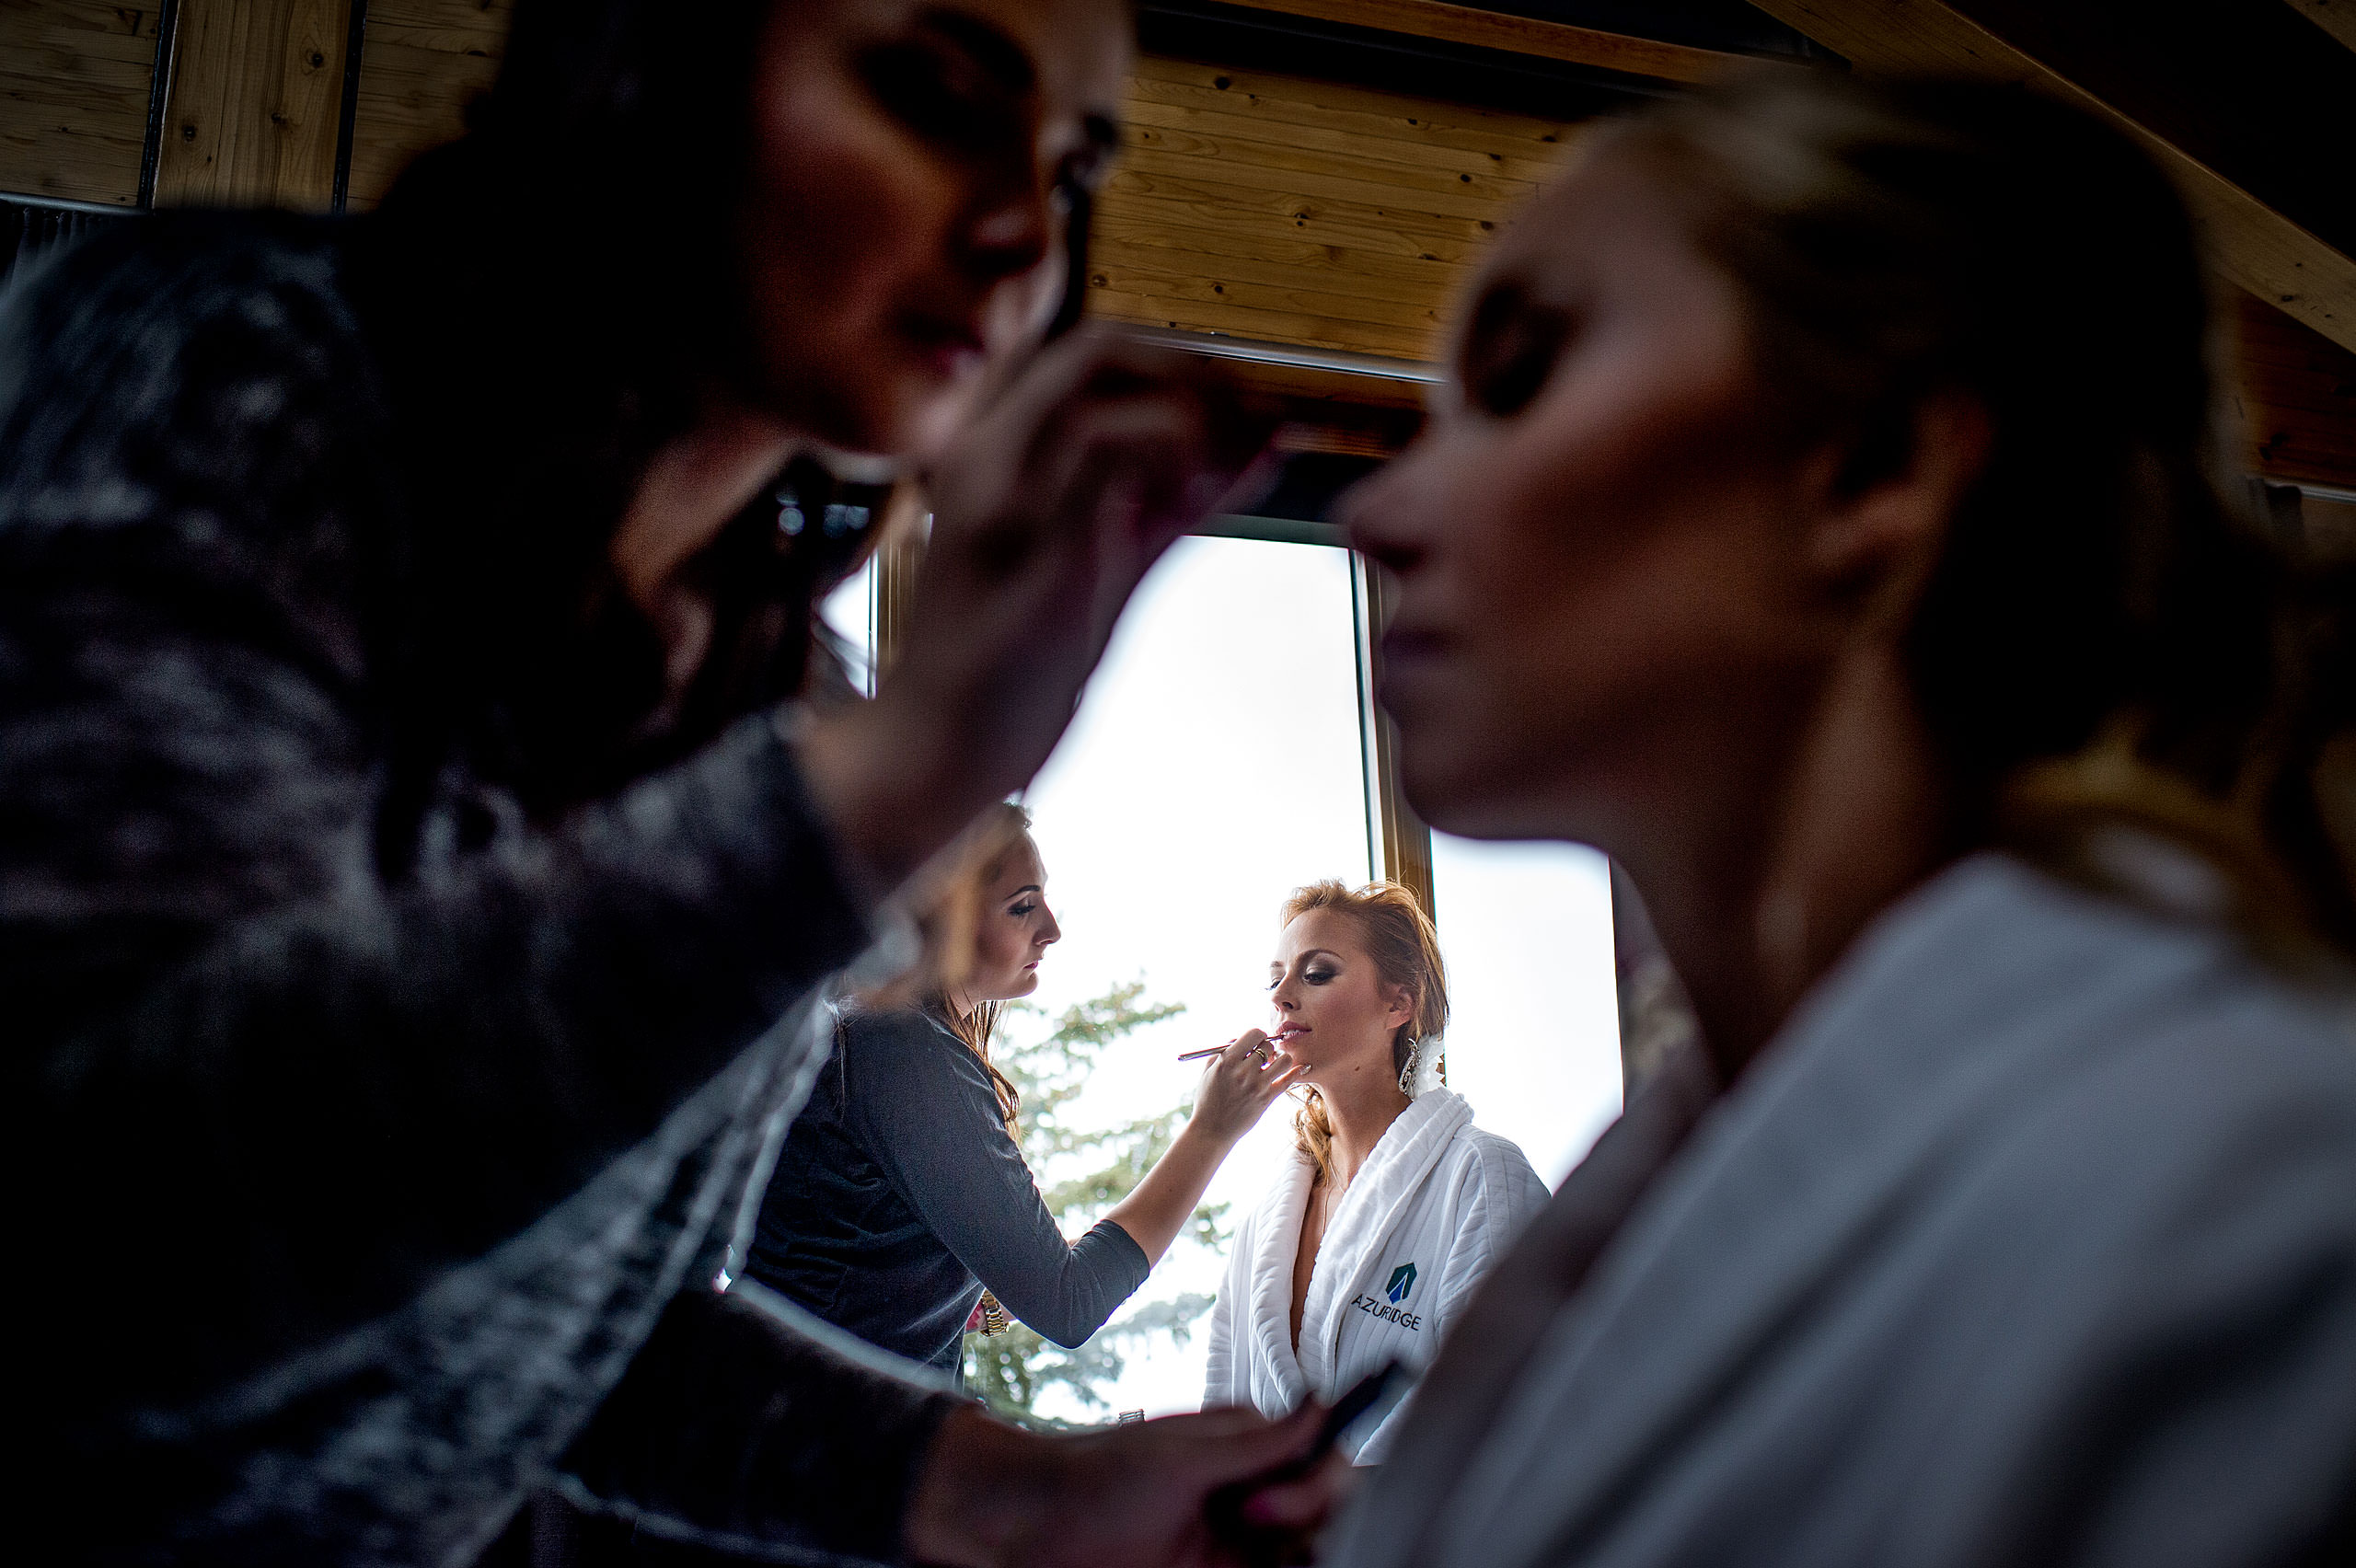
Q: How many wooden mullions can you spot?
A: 2